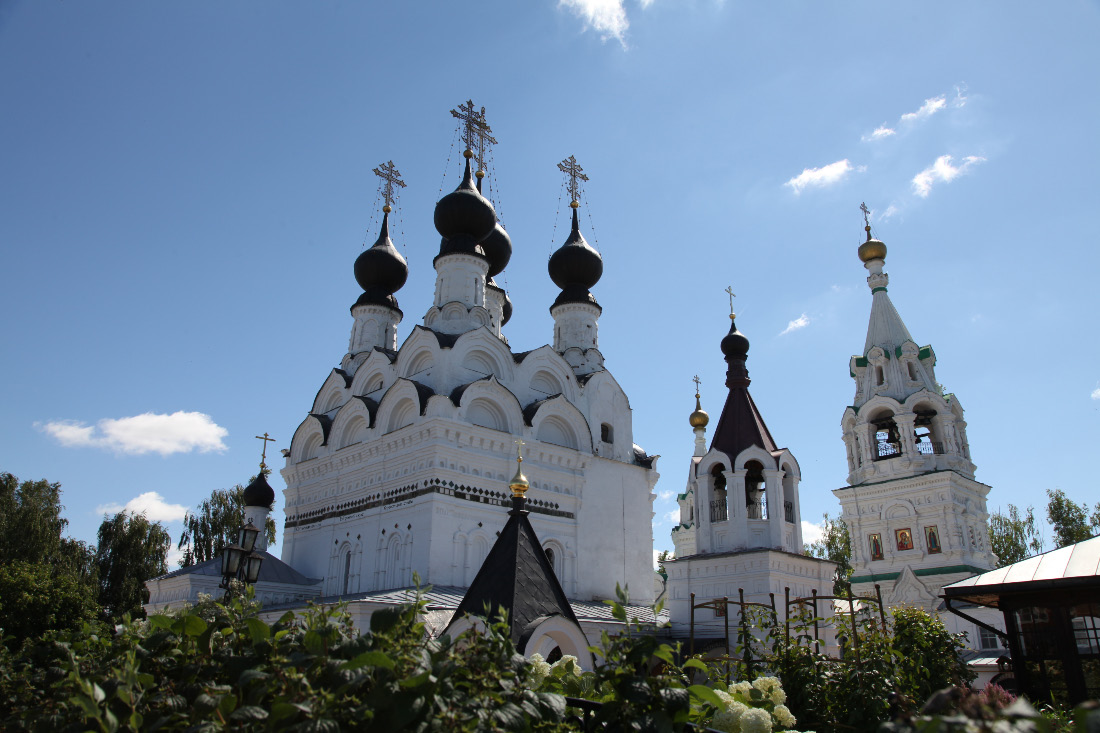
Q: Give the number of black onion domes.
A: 7